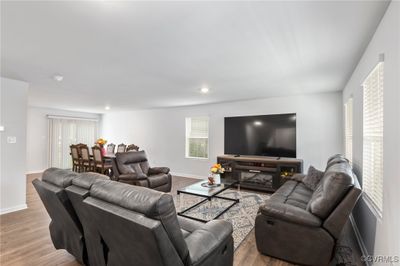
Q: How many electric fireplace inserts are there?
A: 1